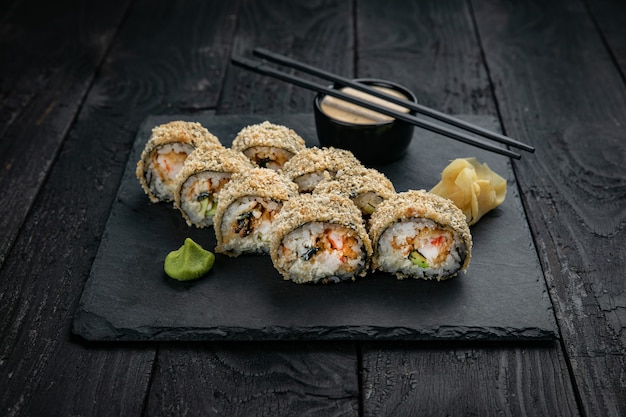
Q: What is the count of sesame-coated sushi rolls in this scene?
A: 8